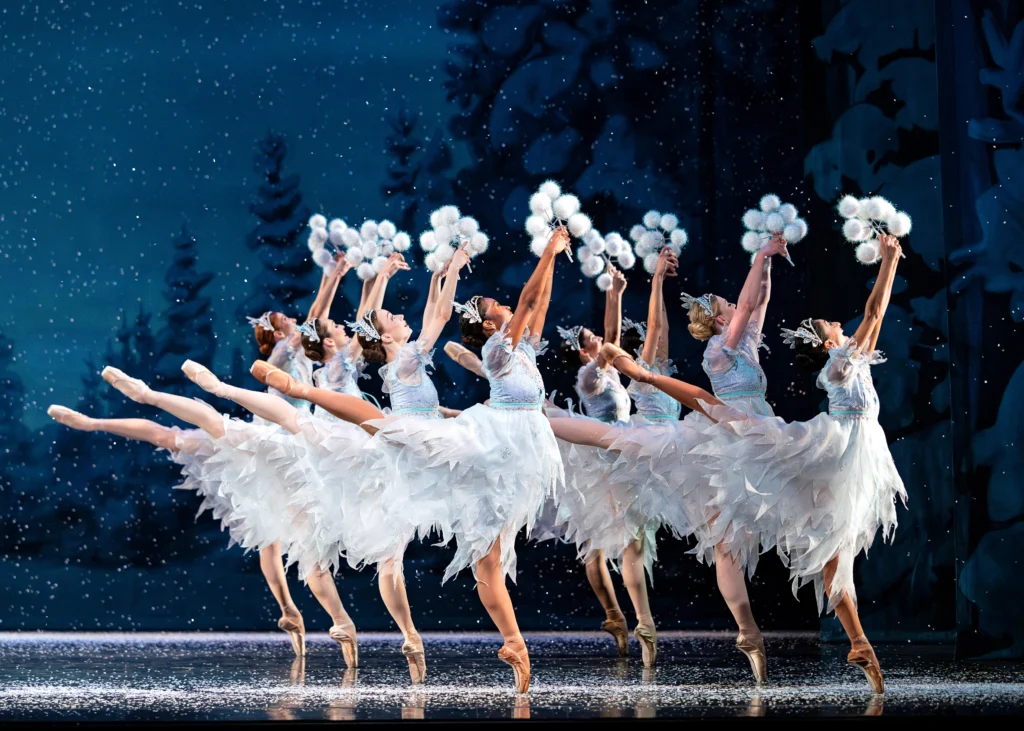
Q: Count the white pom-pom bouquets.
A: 8